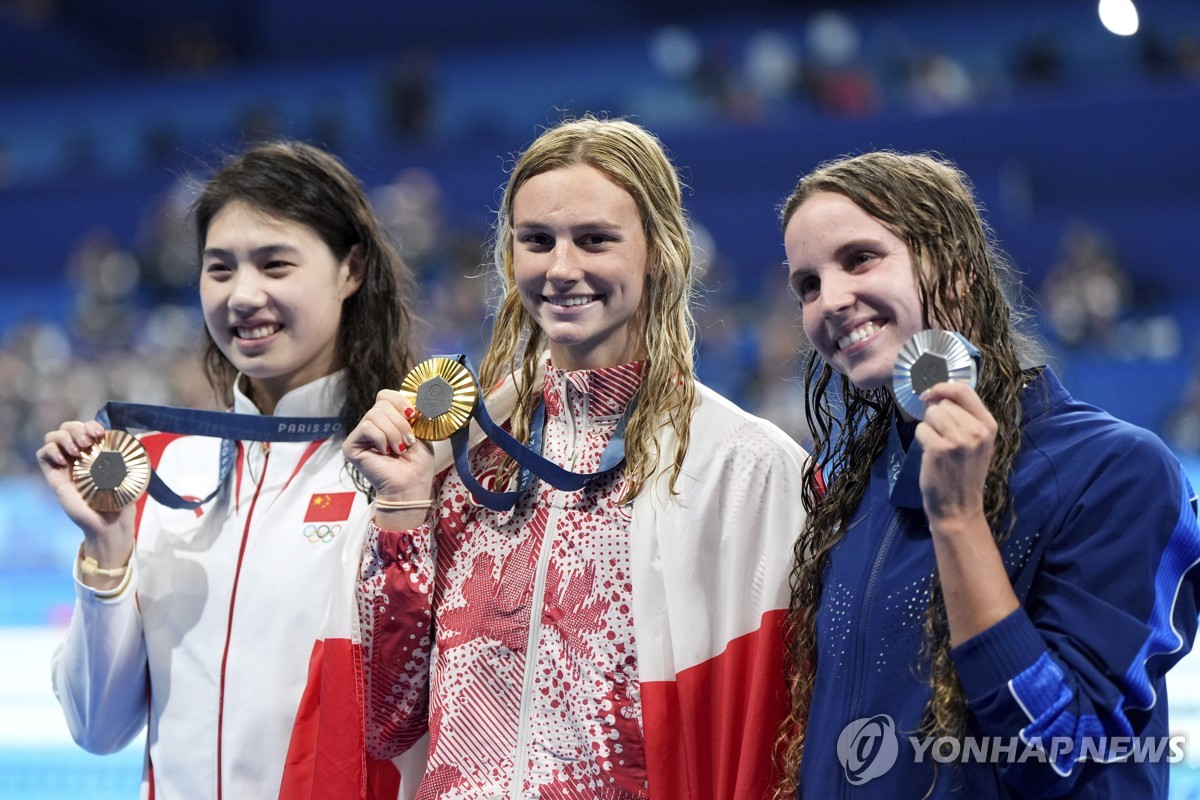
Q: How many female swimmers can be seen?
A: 3